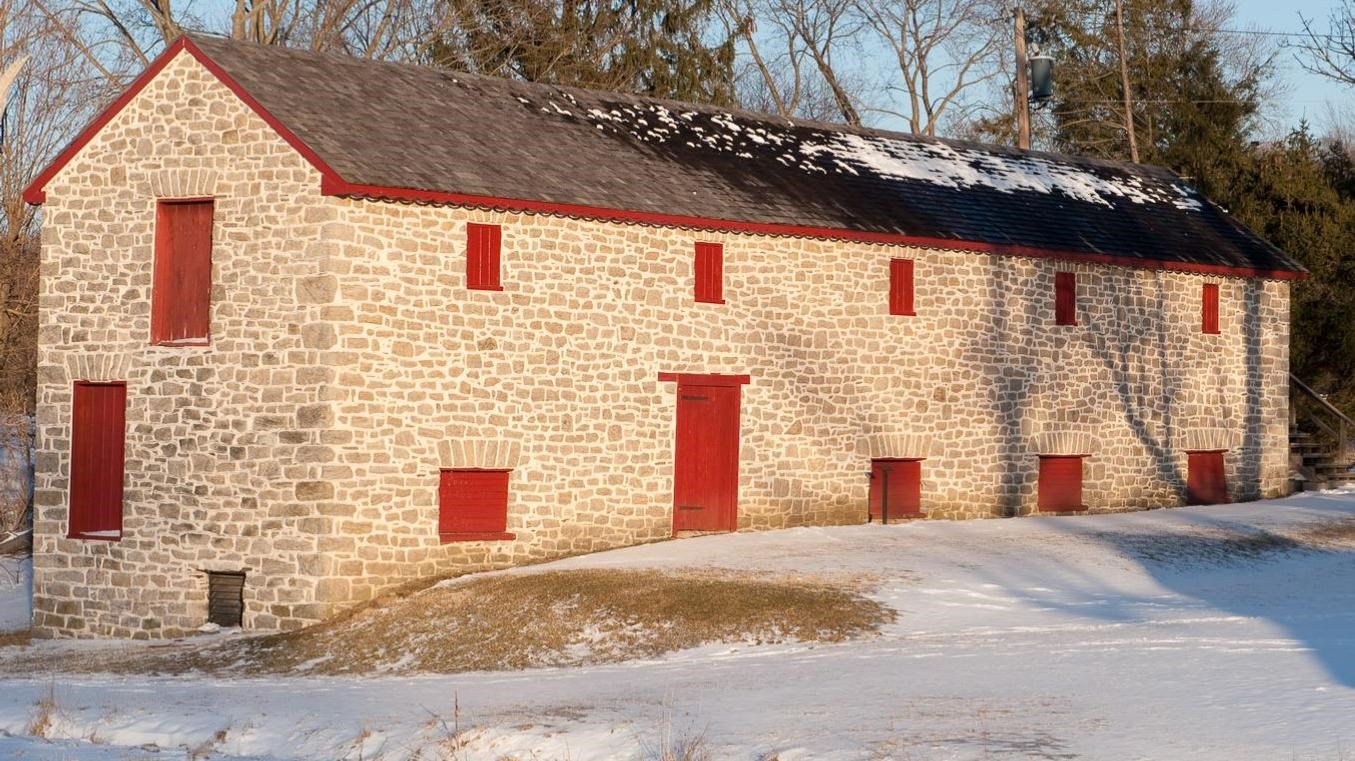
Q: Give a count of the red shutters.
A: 11